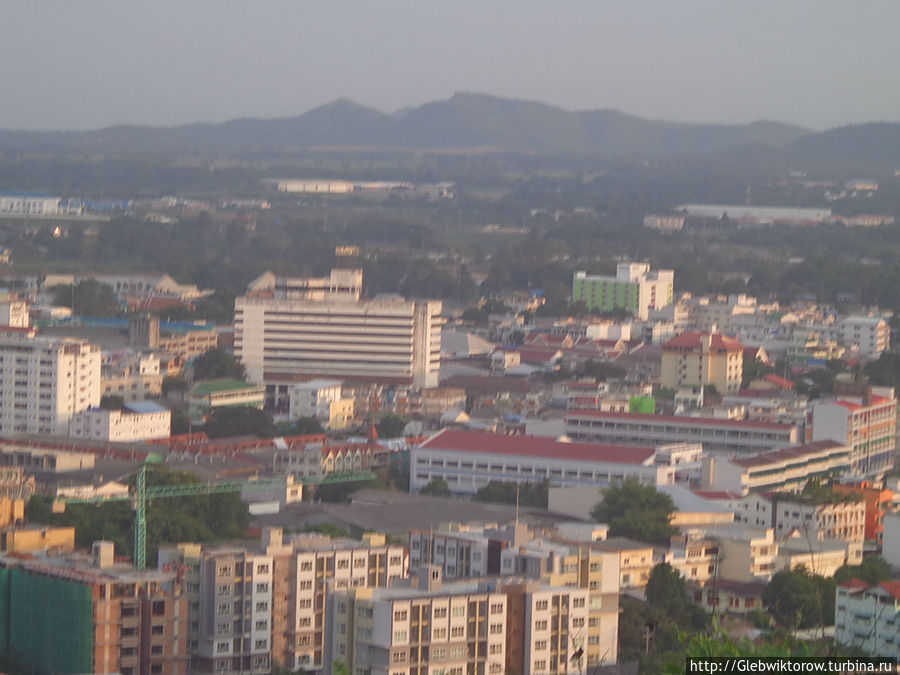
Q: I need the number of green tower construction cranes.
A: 1